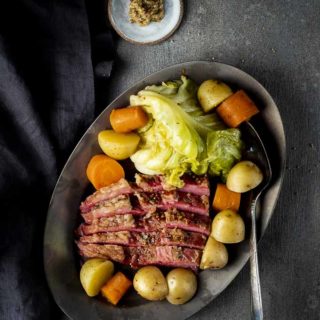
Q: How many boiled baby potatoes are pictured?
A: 8